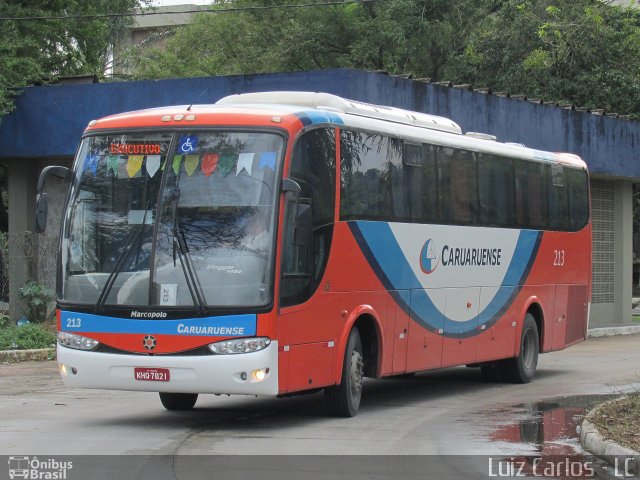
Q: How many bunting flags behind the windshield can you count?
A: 10